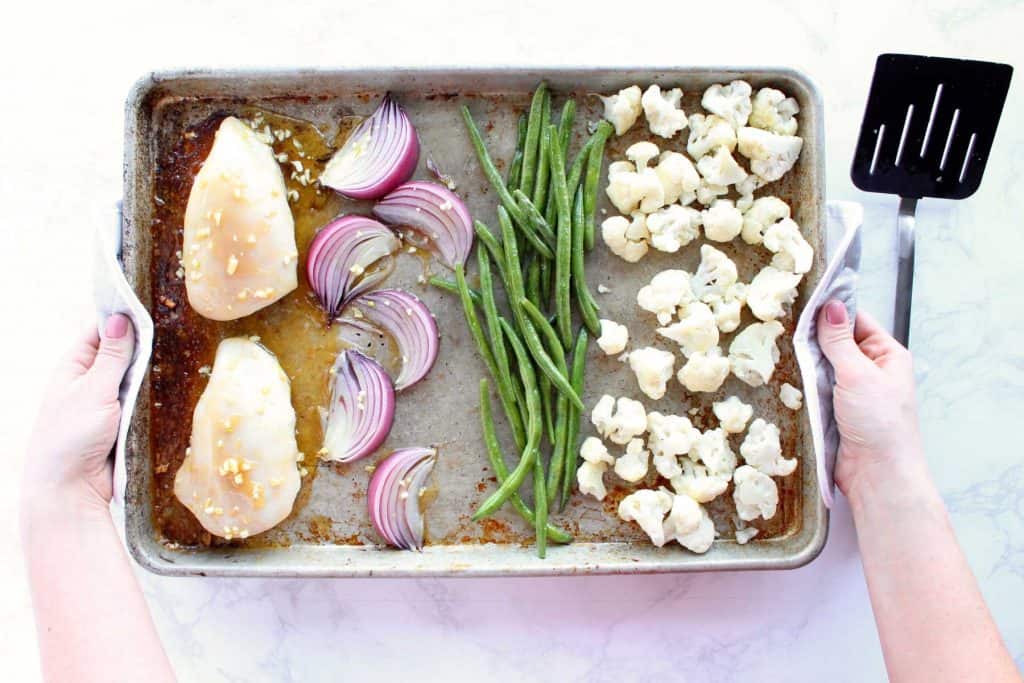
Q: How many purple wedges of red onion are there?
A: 6